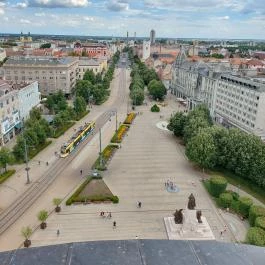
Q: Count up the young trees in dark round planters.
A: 3